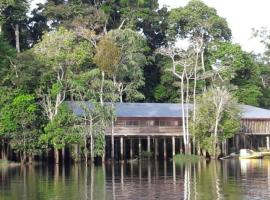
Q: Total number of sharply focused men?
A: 0